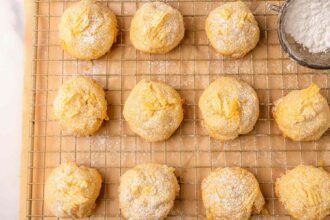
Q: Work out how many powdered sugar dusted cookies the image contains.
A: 11